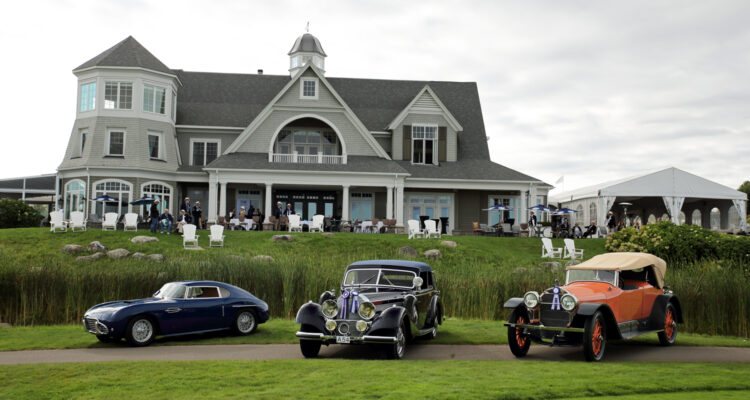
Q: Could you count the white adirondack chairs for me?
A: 12